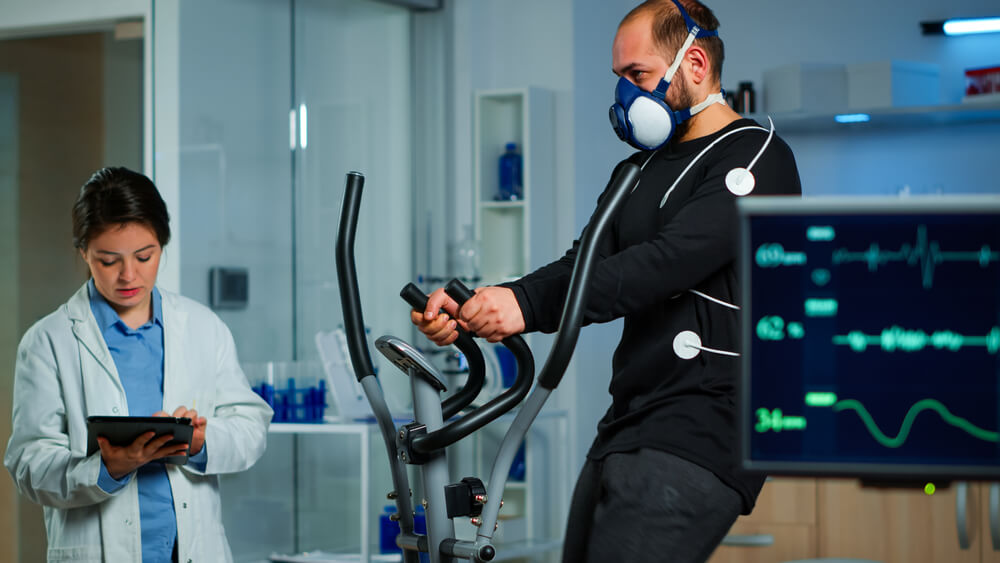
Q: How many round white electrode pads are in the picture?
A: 2